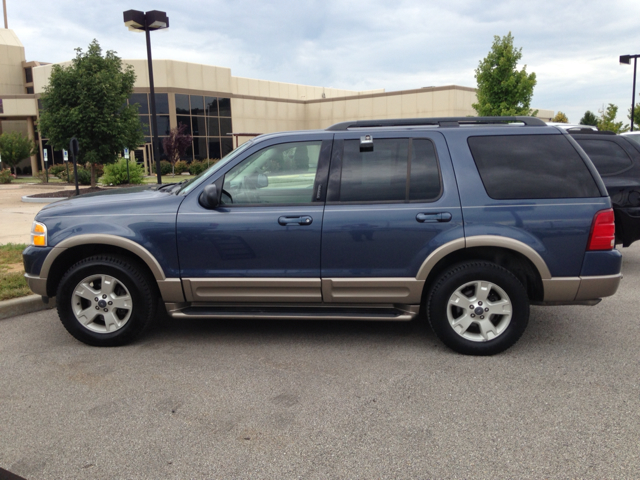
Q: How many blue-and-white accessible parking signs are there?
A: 3